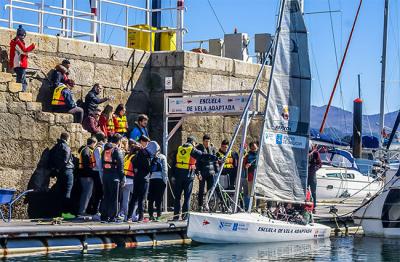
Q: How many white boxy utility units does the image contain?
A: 3